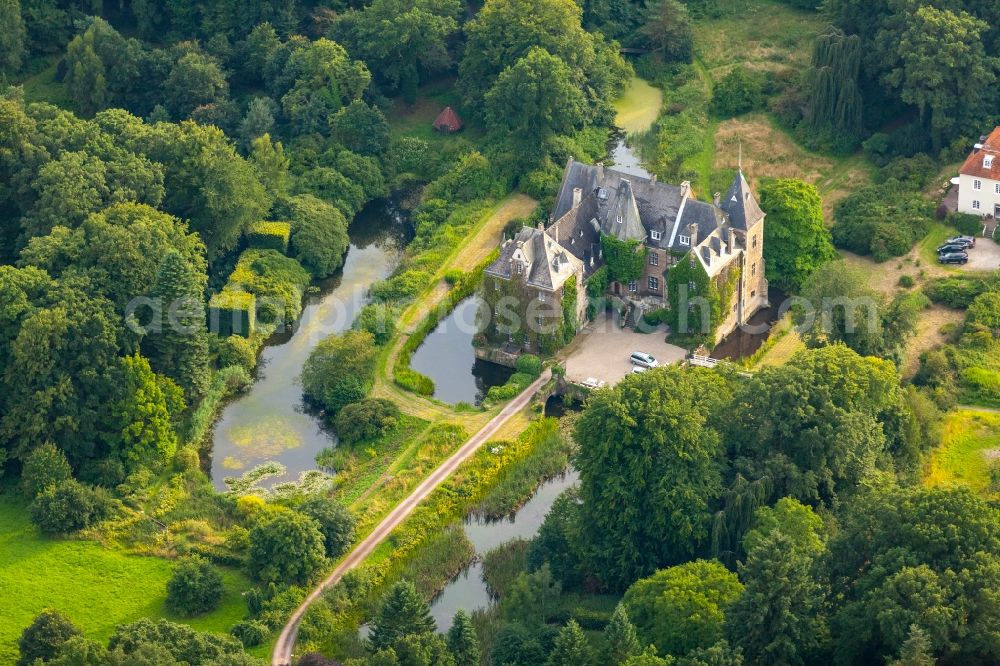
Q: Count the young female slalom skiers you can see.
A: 0